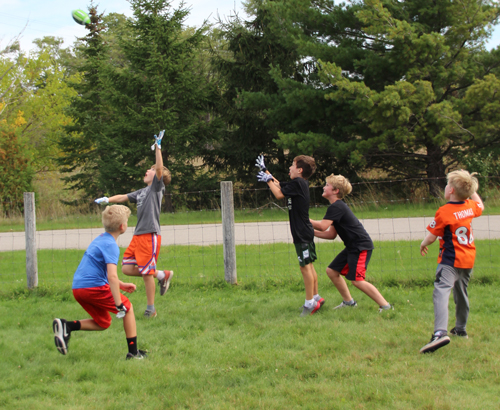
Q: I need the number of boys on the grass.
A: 5